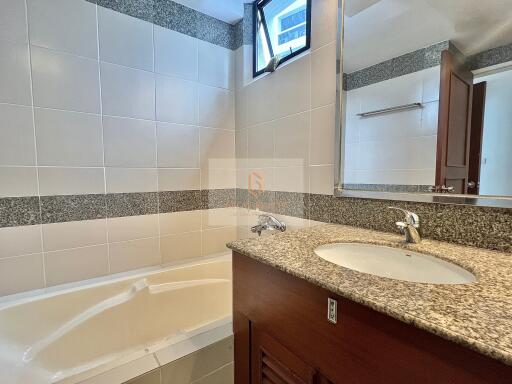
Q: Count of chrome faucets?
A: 2